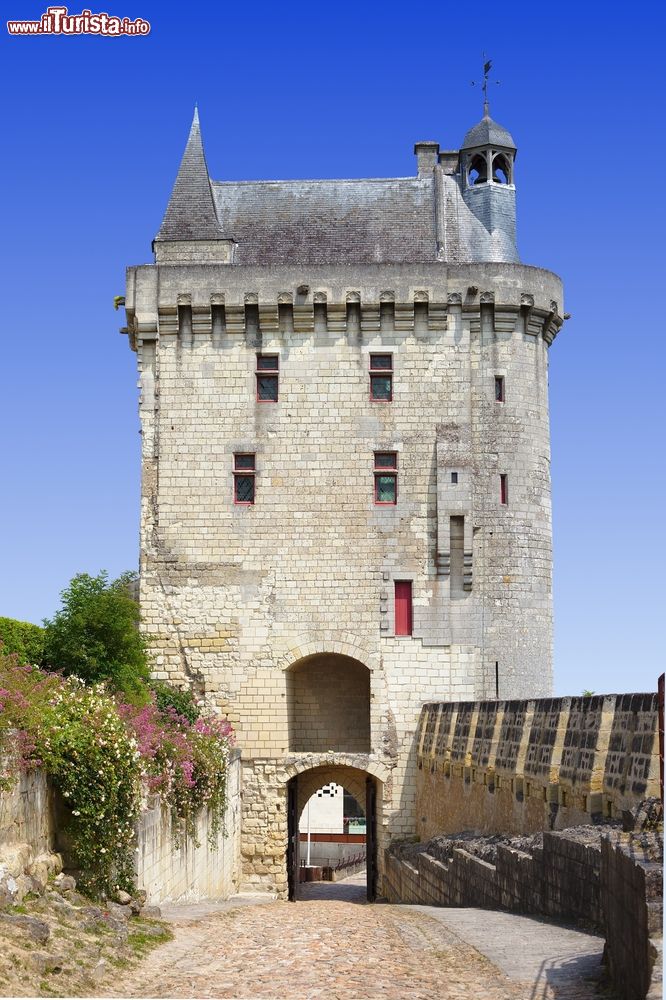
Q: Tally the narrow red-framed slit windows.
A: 2